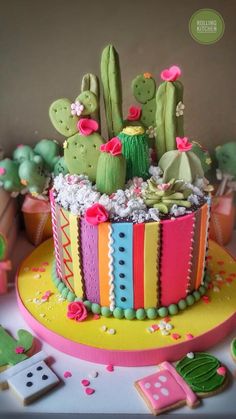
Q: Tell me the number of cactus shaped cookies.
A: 2